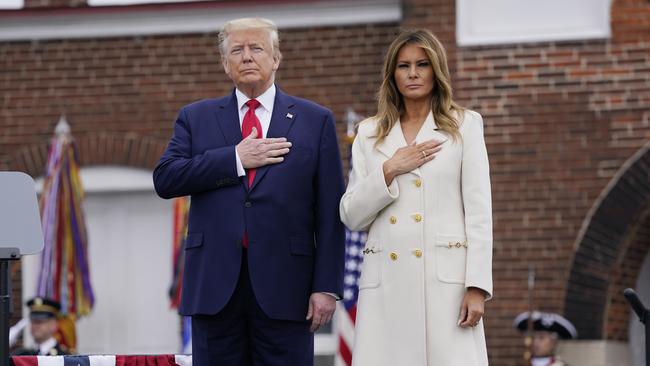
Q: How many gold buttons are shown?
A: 5